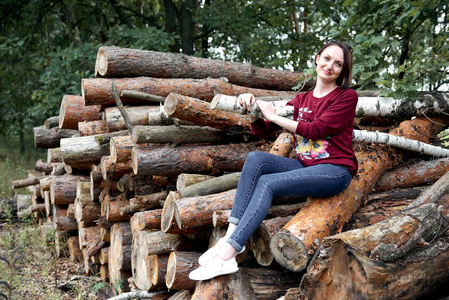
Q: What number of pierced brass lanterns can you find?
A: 0